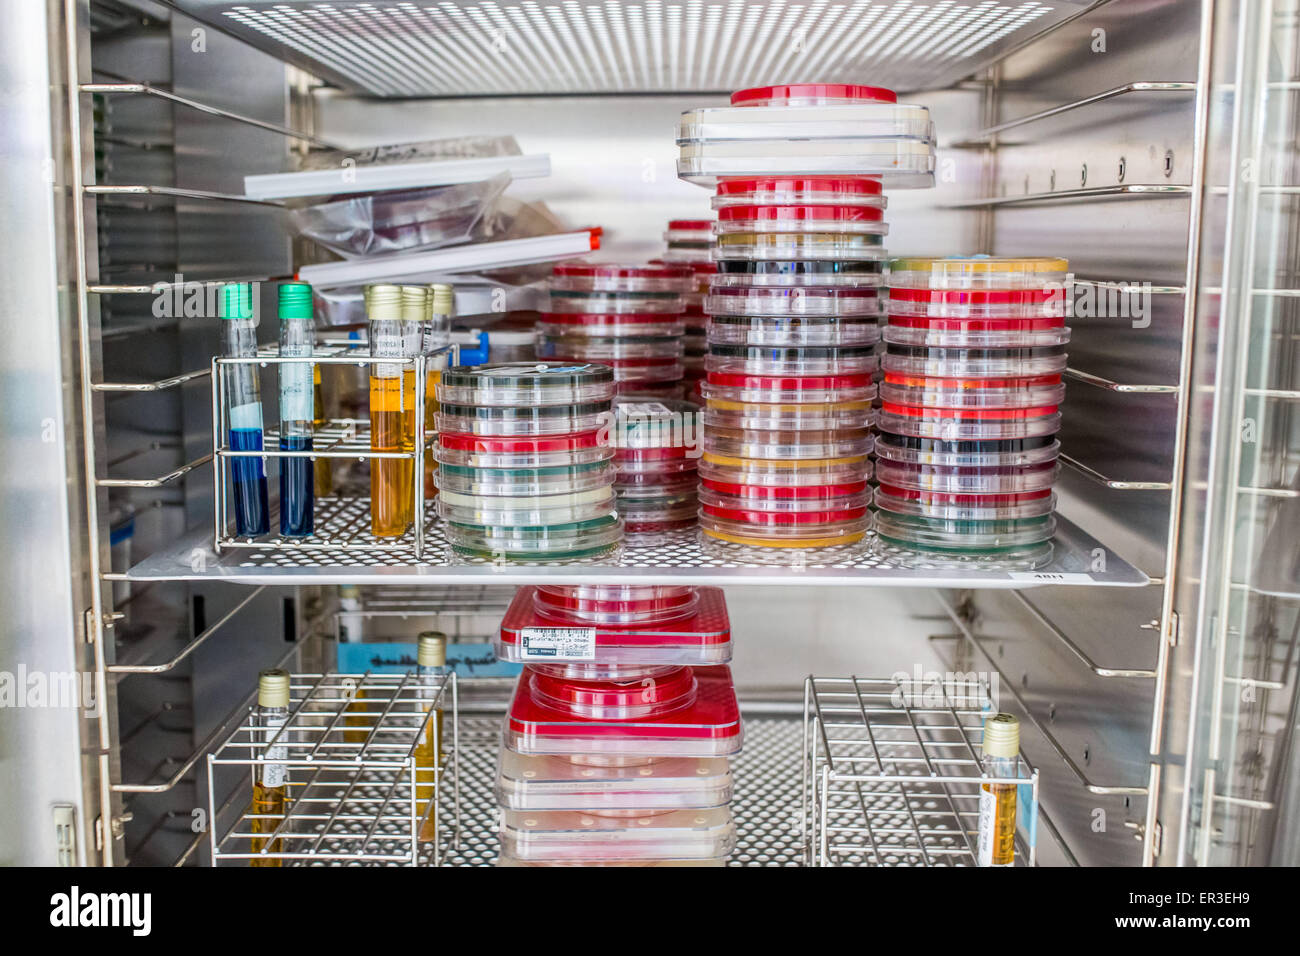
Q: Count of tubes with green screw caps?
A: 2